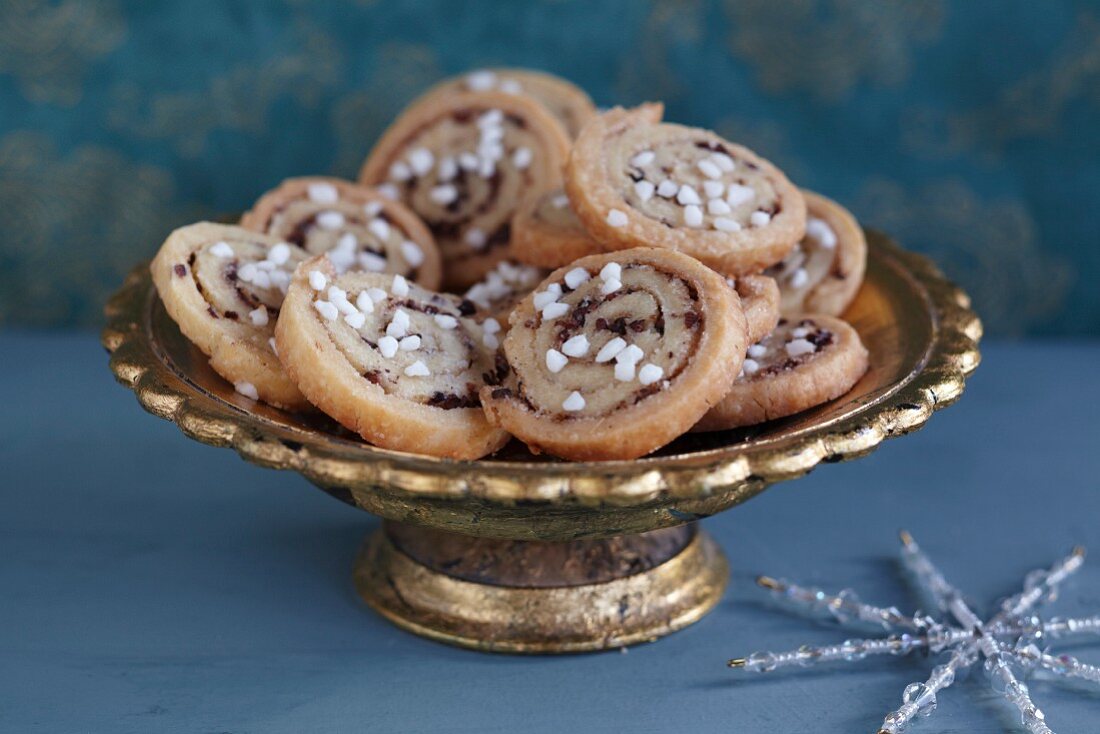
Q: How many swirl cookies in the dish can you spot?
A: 12